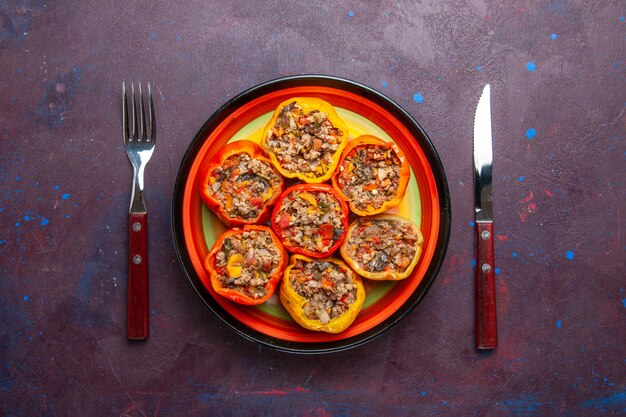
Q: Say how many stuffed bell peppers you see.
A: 7